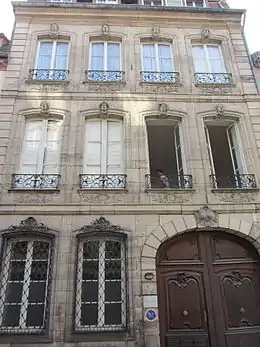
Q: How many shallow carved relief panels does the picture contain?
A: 8